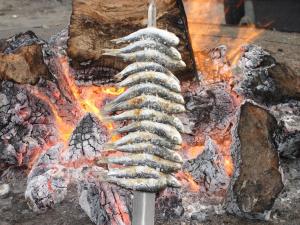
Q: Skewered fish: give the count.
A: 14